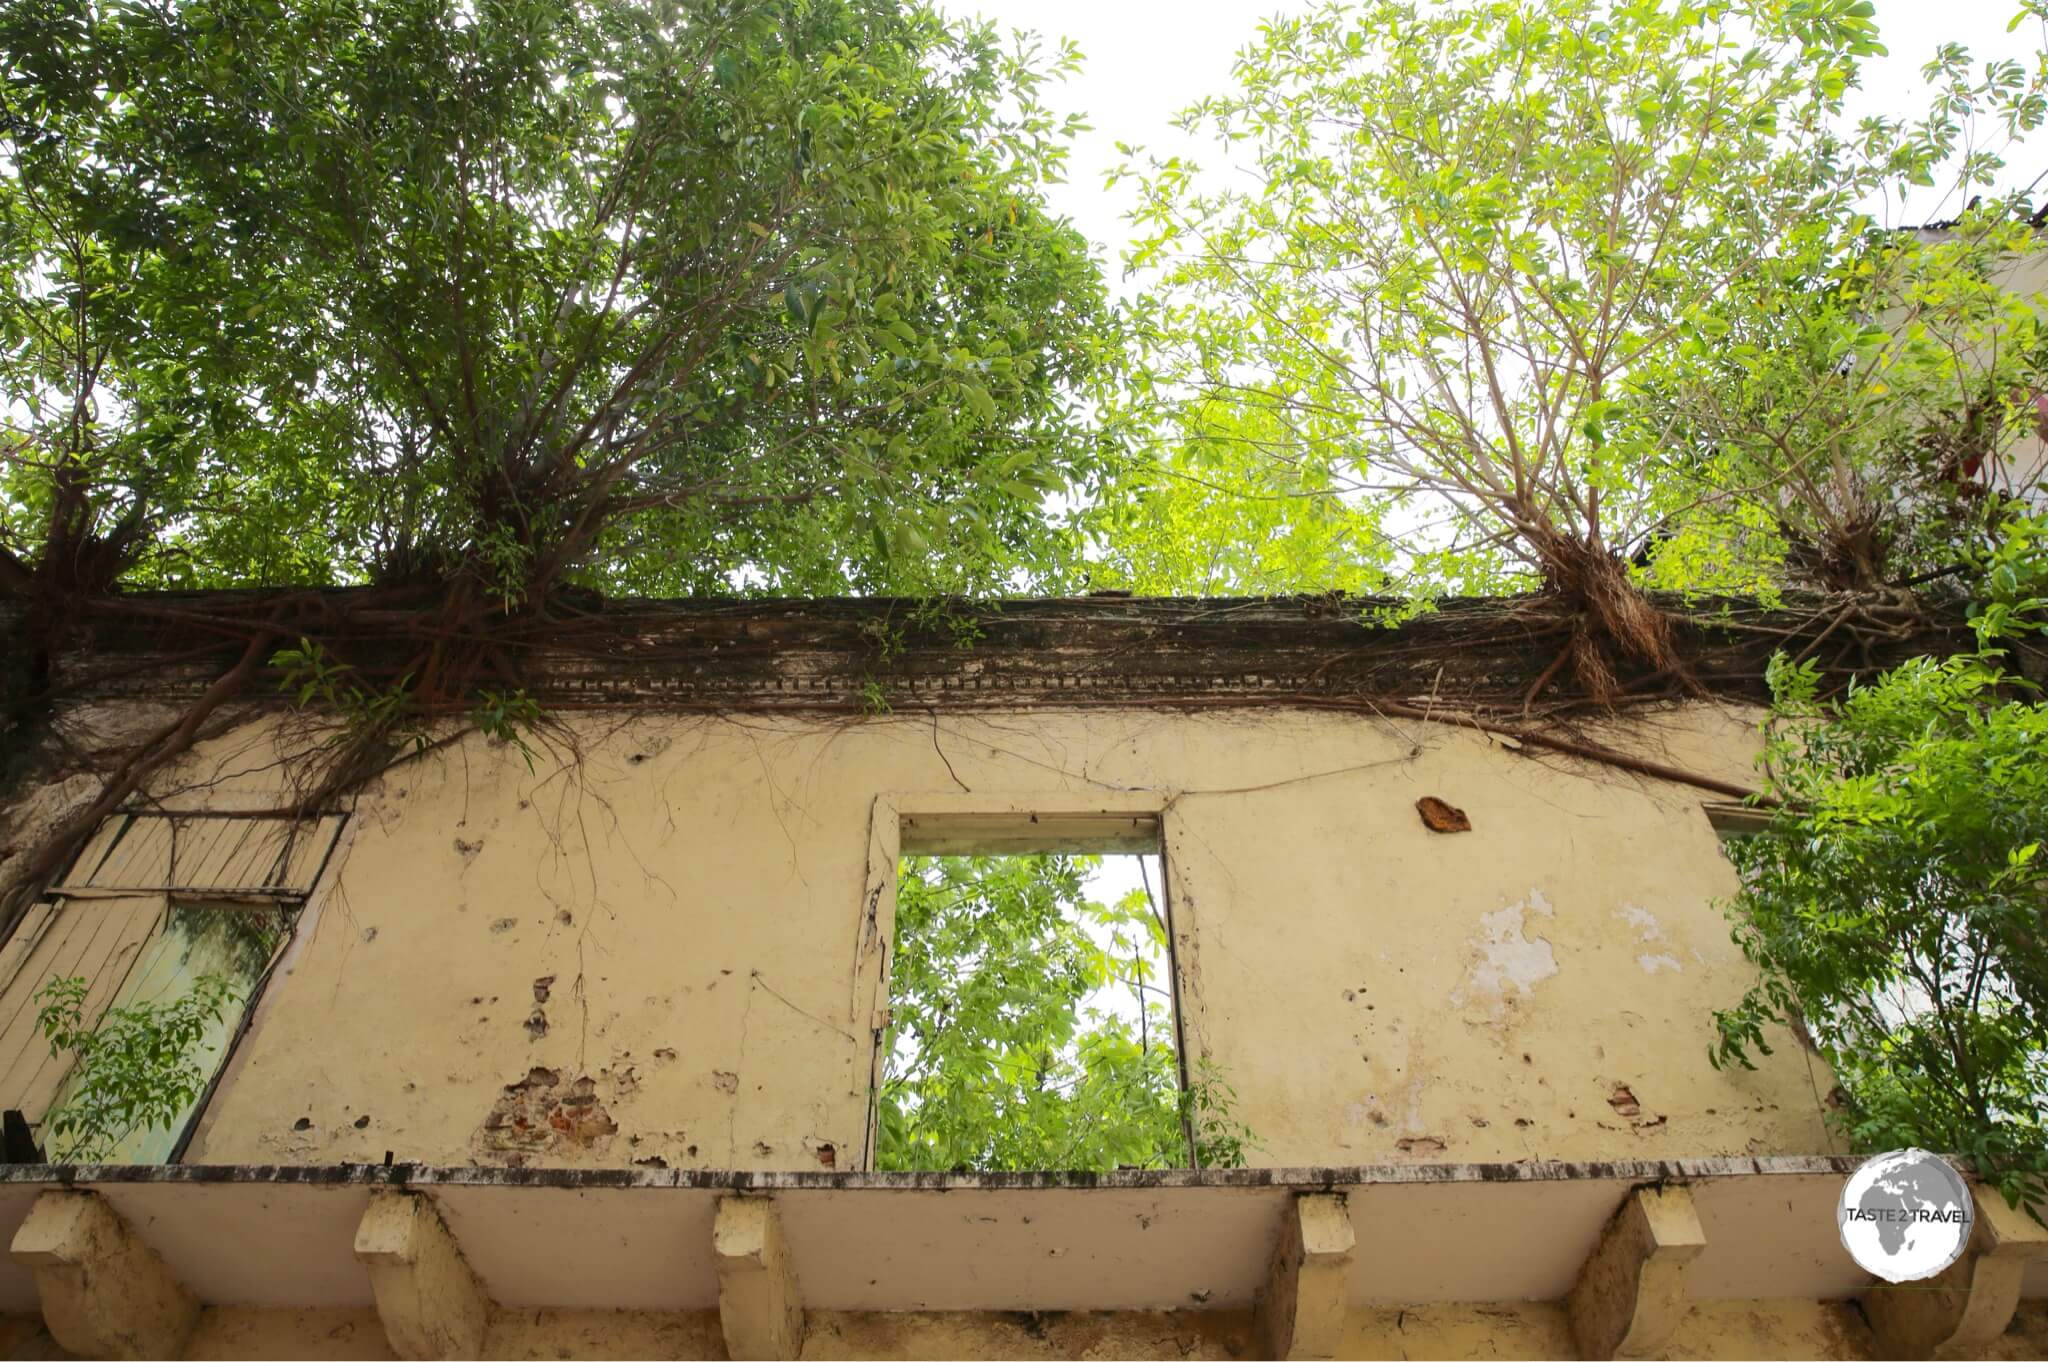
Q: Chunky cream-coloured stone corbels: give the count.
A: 6